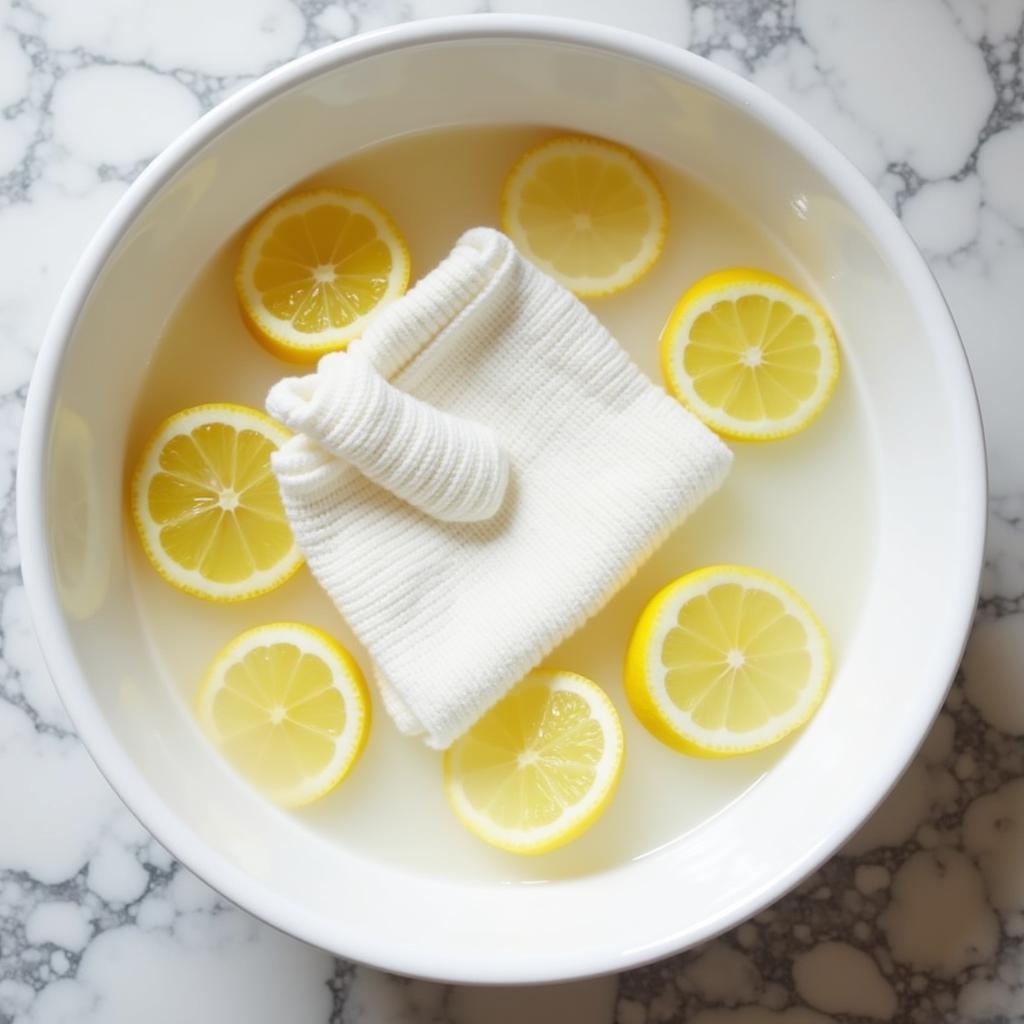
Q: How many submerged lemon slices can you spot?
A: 7